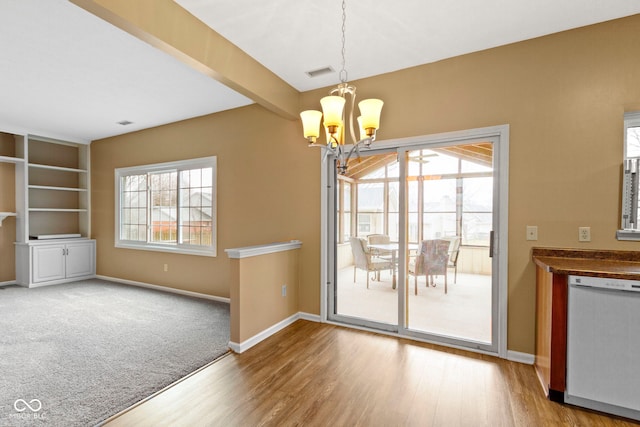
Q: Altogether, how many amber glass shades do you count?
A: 5